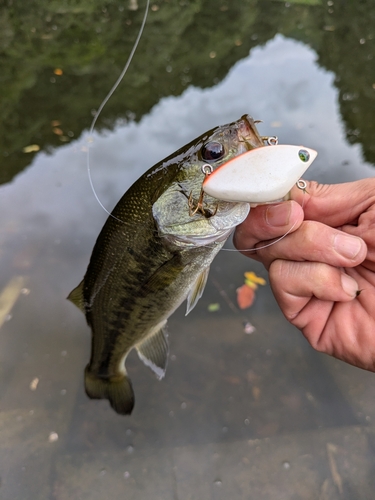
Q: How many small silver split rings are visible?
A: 3